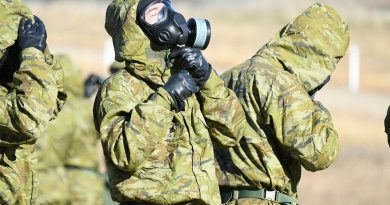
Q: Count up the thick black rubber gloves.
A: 3